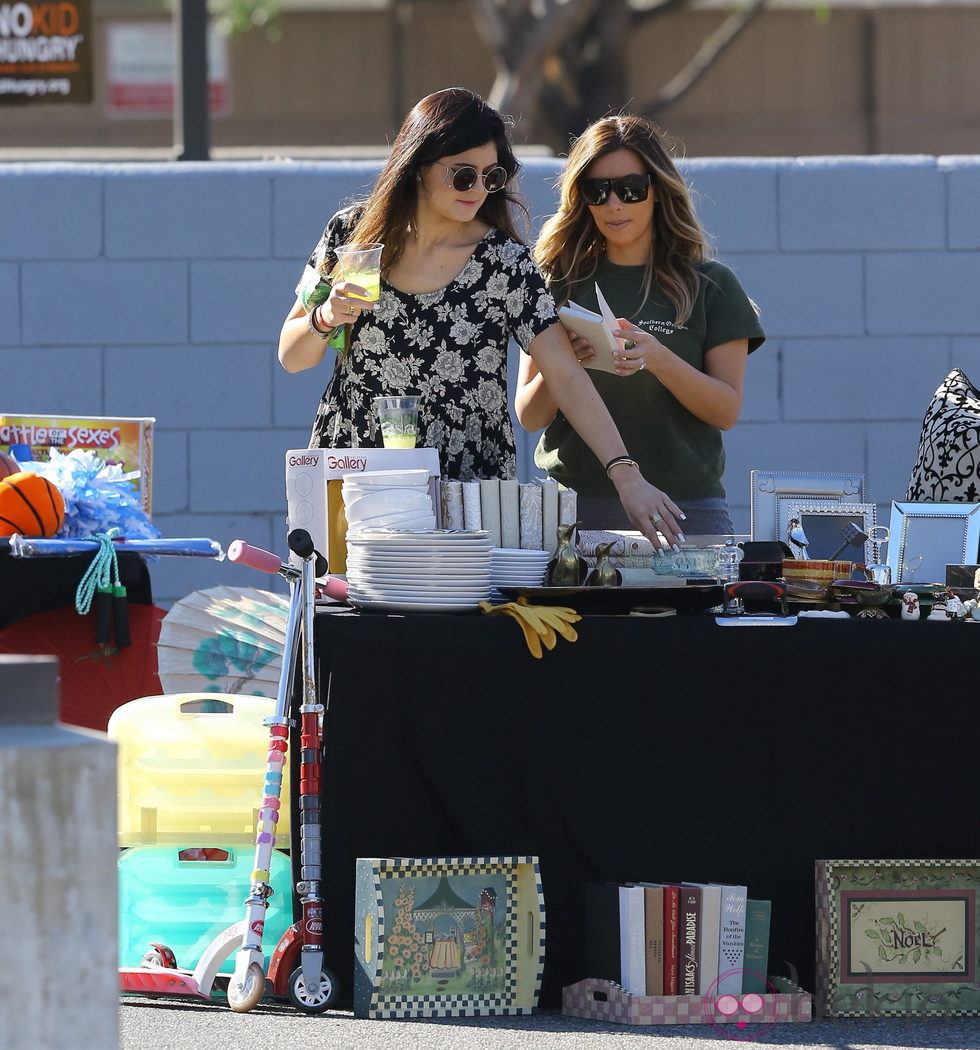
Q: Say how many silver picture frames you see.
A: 3